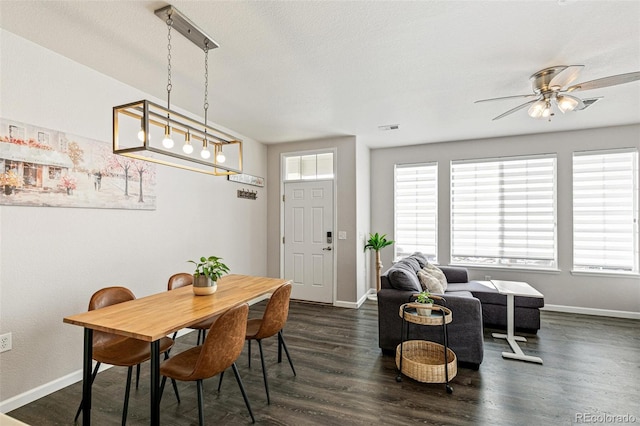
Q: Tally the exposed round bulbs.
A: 5